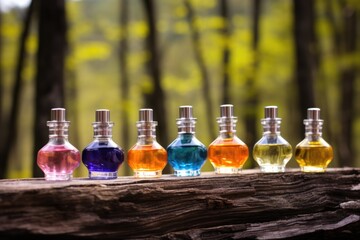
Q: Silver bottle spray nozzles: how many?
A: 7